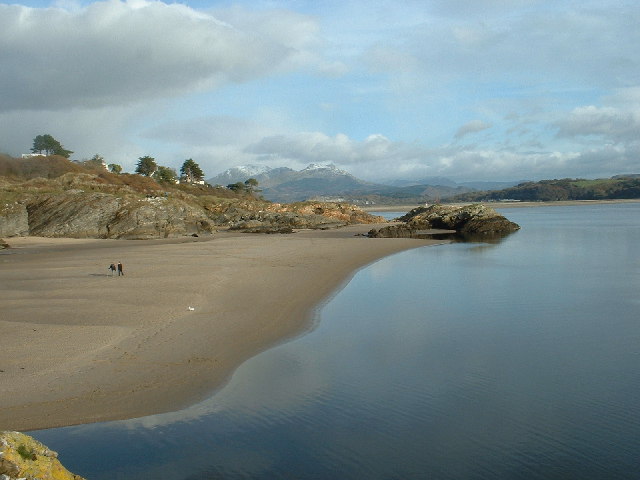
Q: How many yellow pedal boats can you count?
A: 0